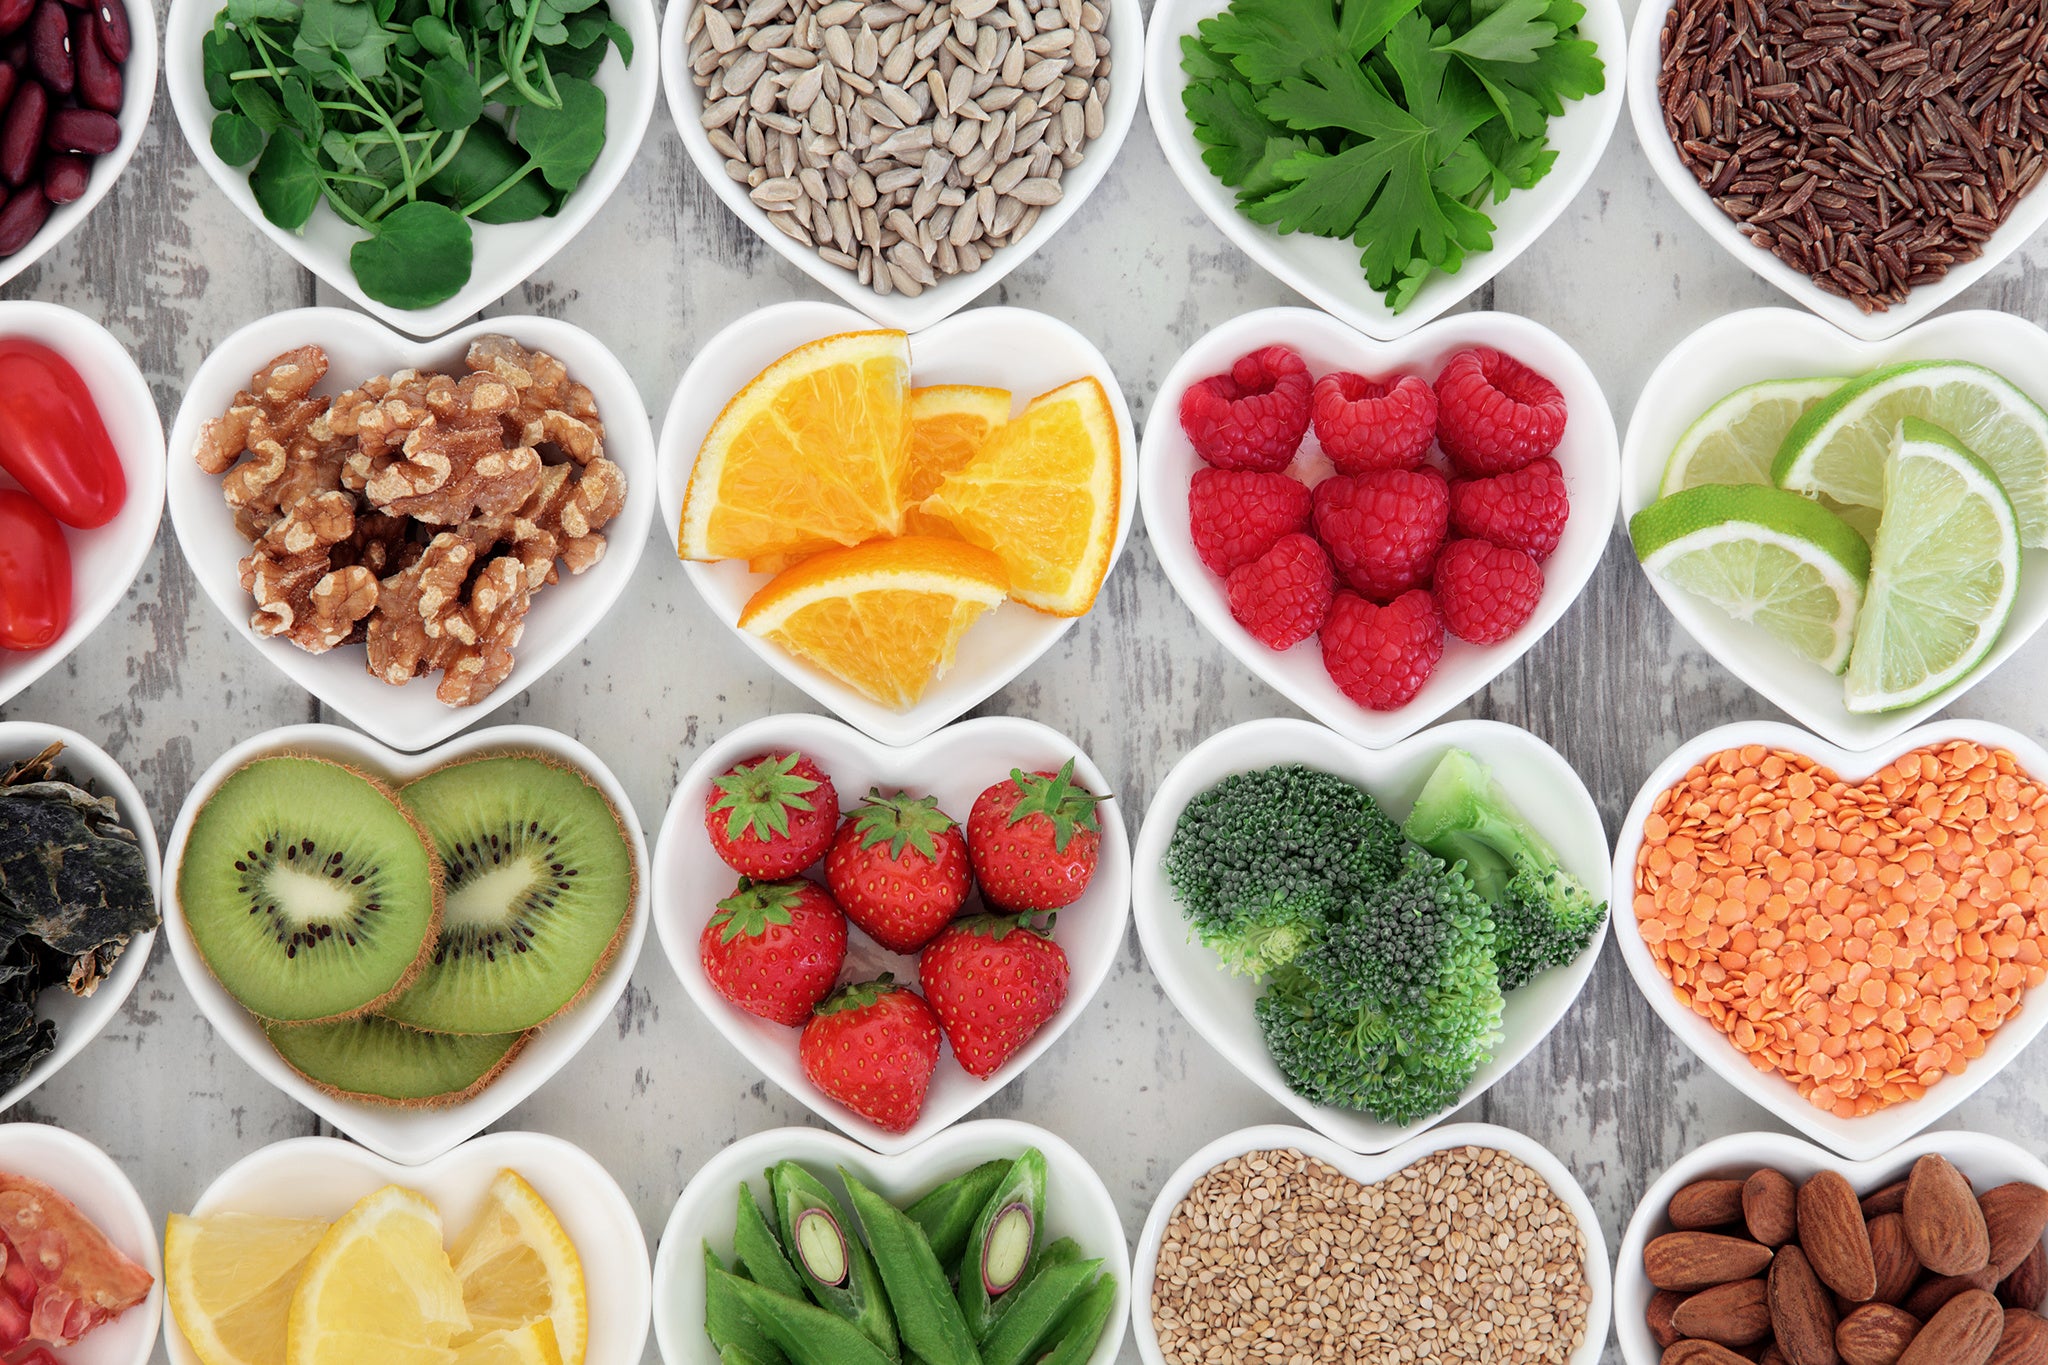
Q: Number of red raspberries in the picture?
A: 9